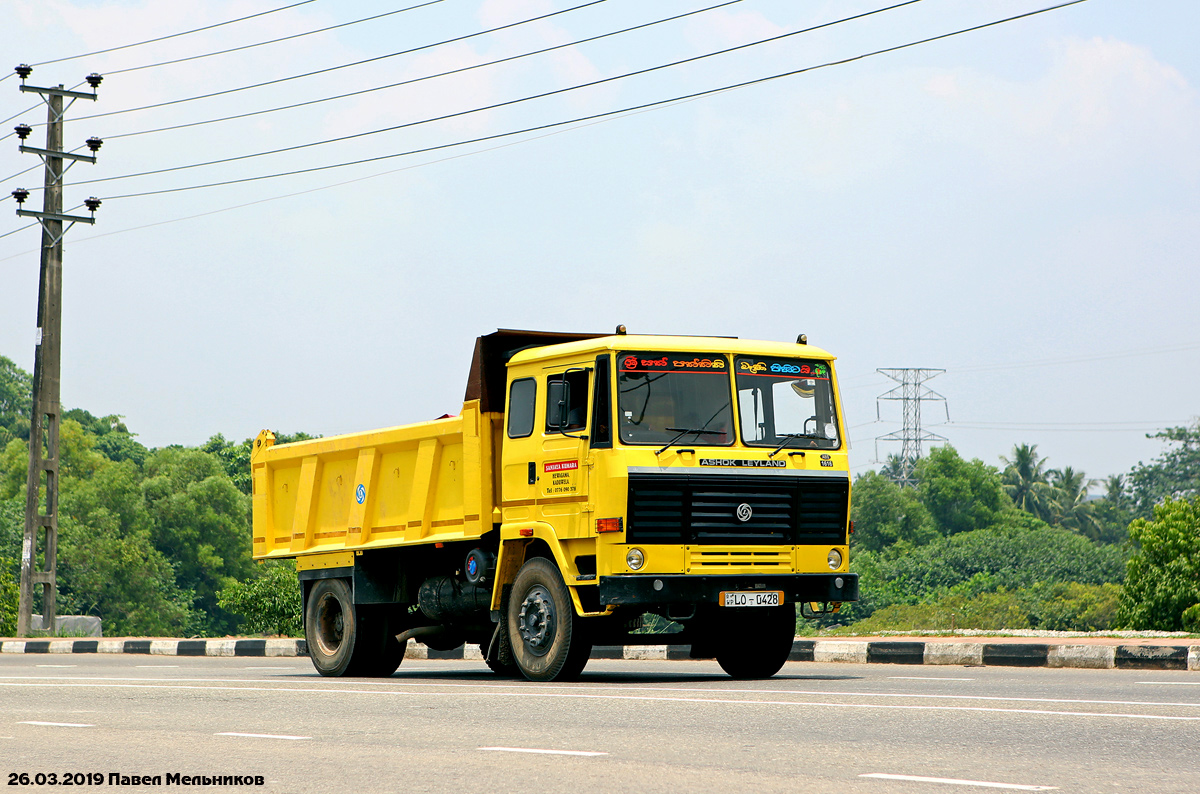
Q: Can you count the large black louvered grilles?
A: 1